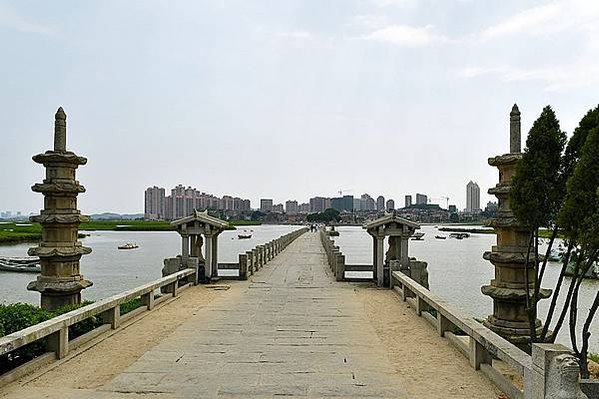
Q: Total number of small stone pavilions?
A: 2